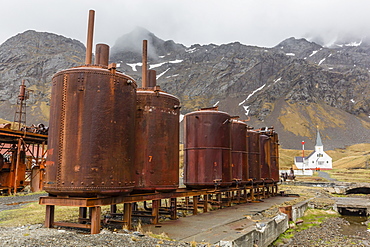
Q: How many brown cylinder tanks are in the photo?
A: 7